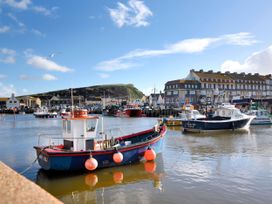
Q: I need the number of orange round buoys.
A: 3